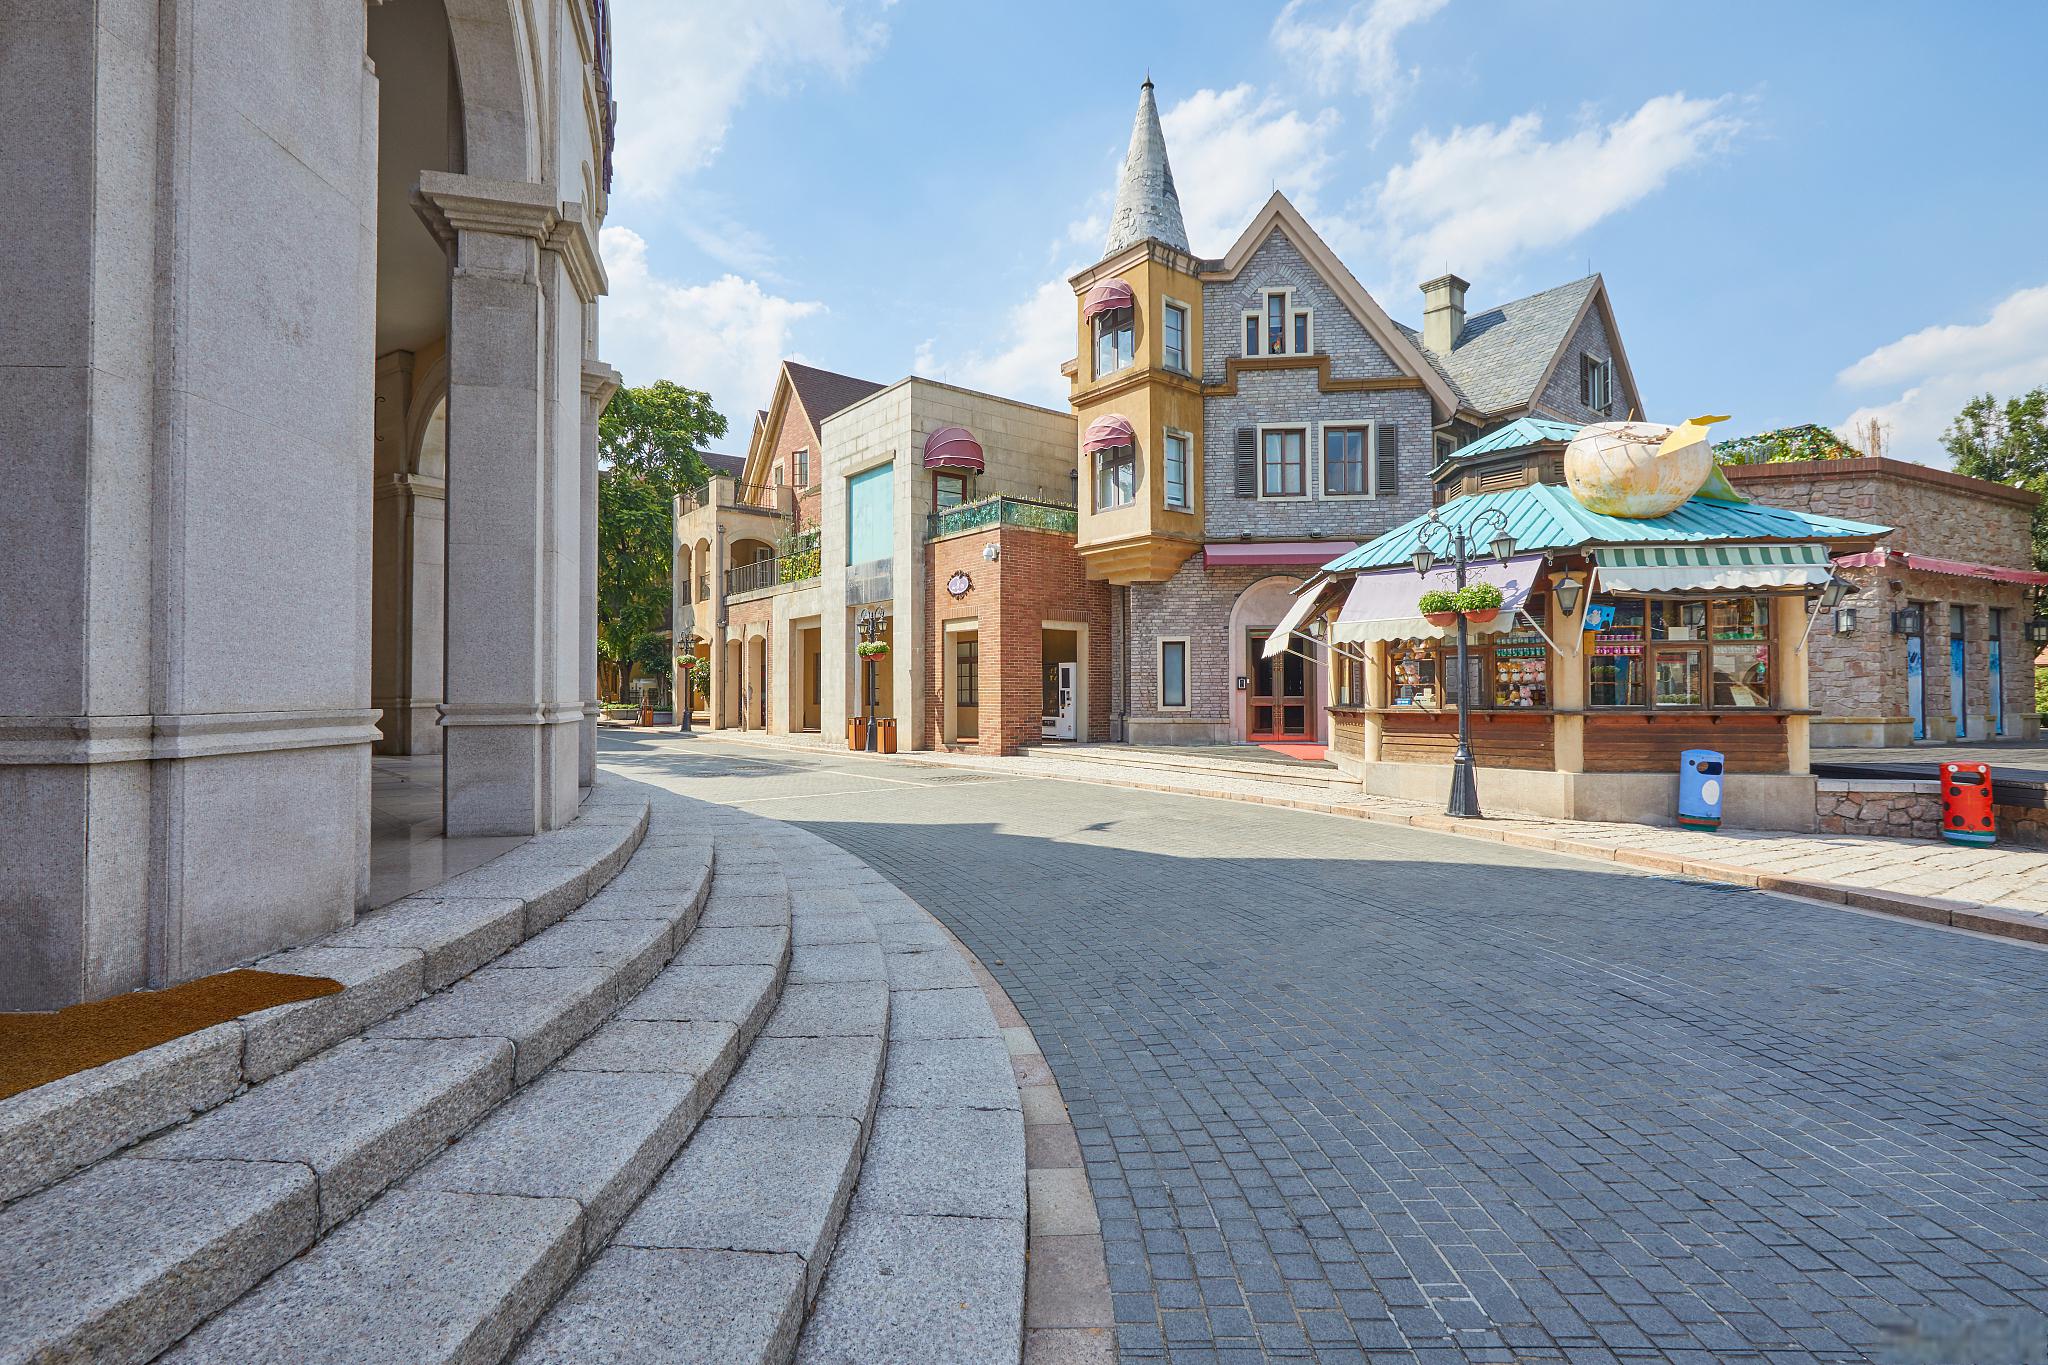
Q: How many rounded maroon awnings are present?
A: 3